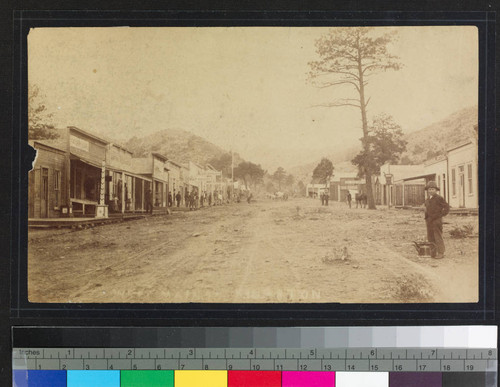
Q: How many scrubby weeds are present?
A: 3